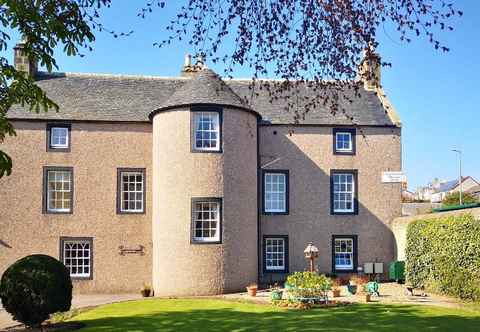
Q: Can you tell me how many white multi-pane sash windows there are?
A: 11